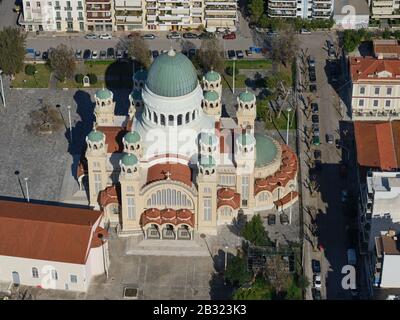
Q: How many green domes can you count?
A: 14